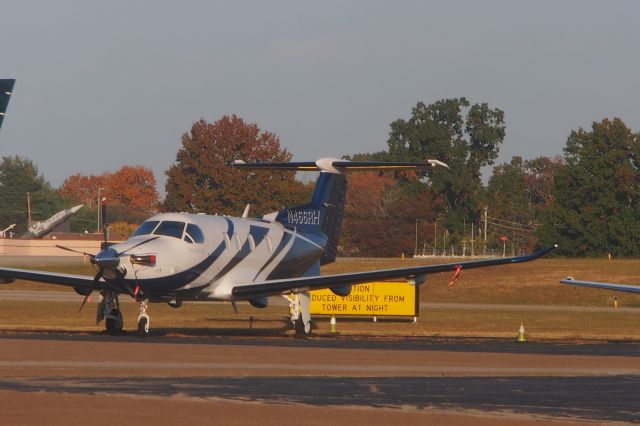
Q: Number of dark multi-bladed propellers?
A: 1